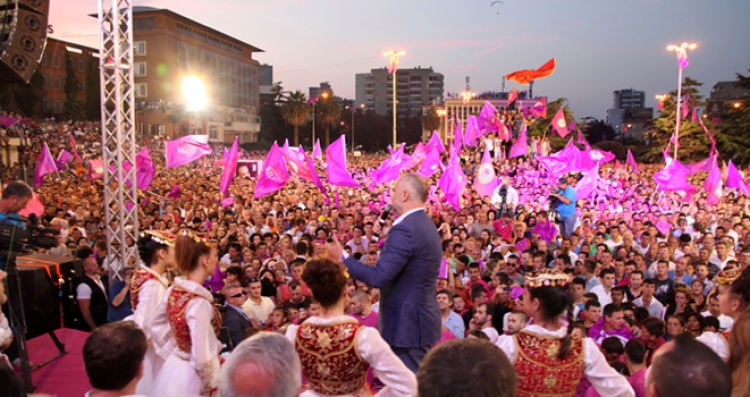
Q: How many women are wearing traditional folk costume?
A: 5